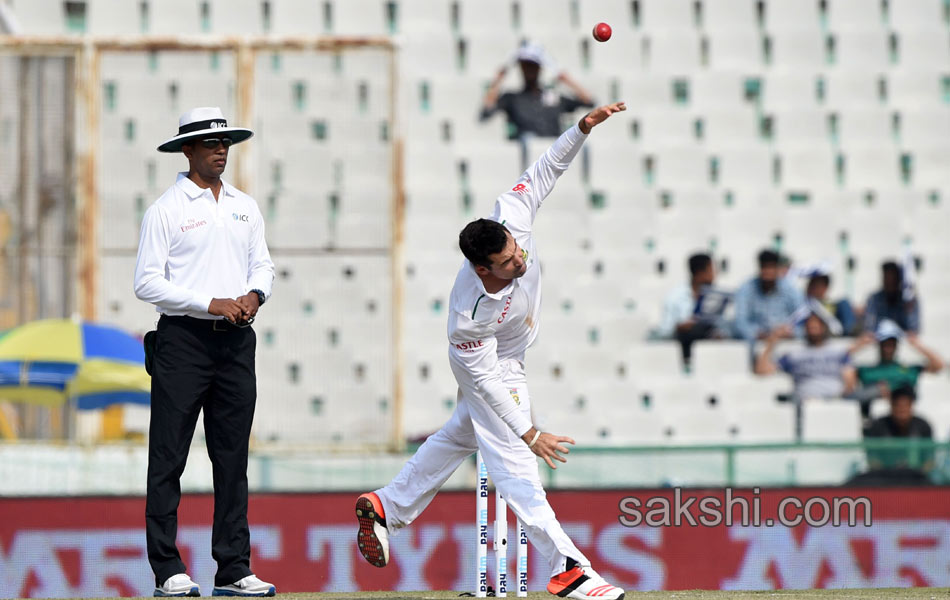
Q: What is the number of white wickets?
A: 3